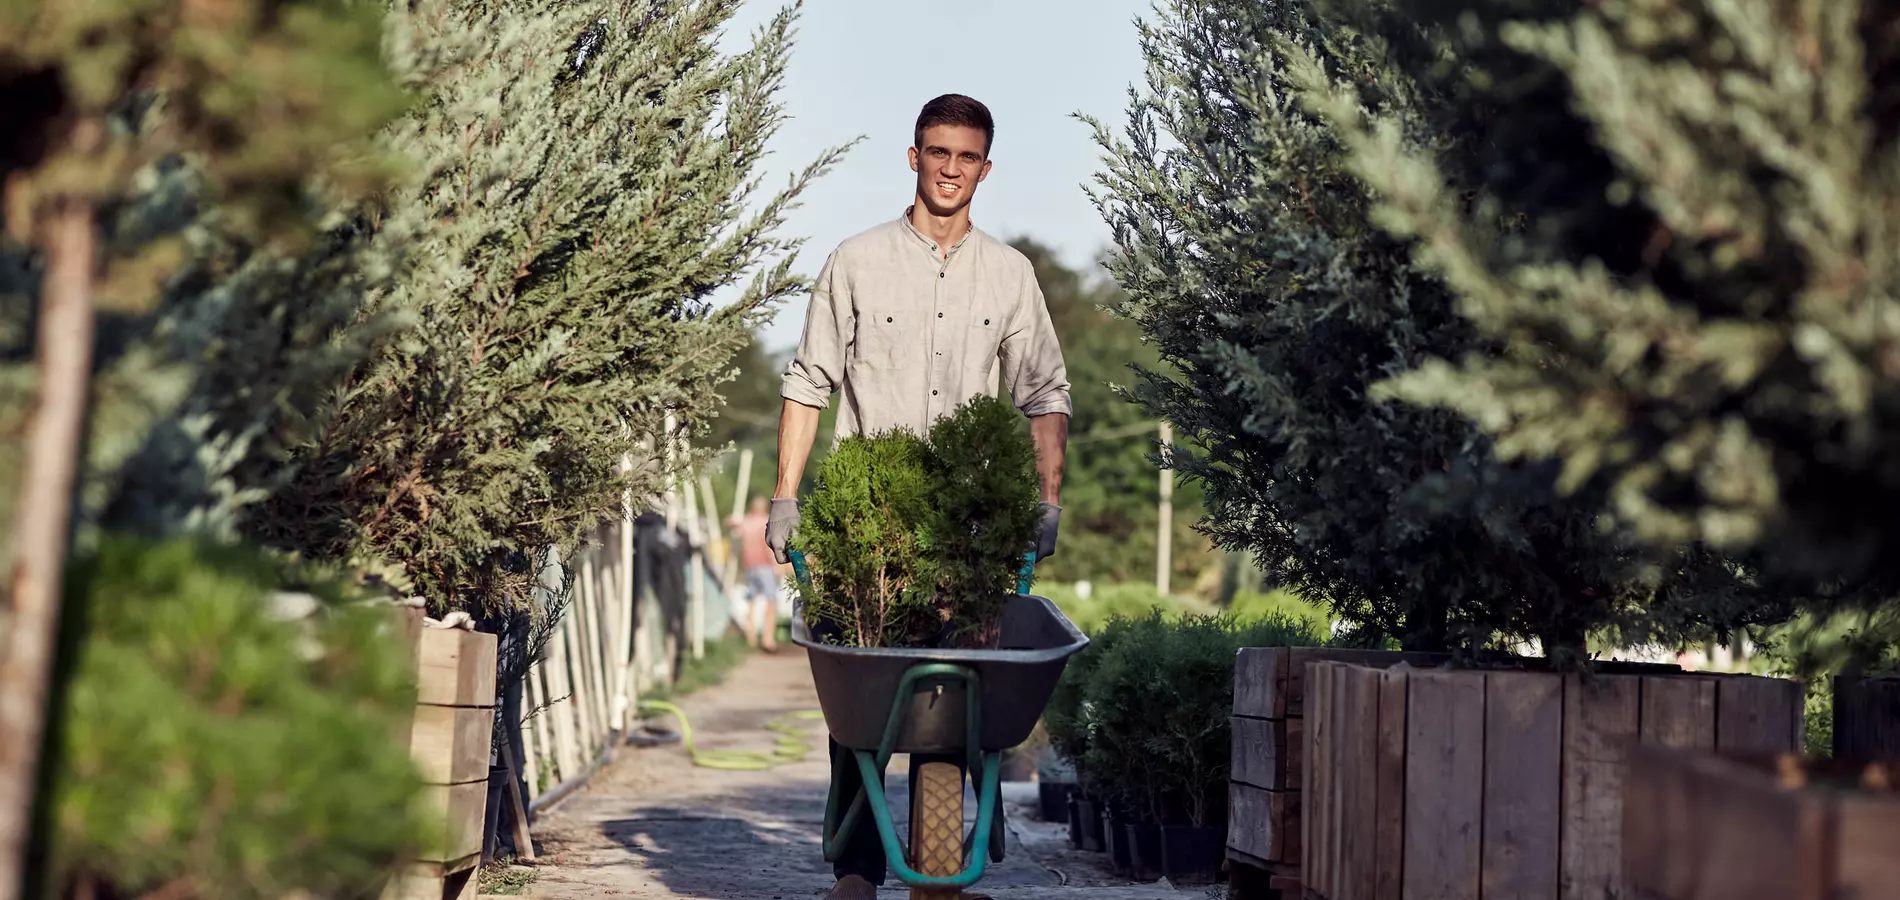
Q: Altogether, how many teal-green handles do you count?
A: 2